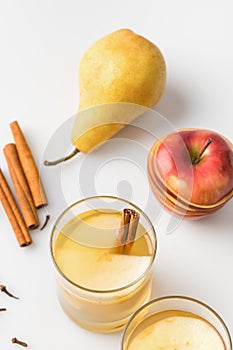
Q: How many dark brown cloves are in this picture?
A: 4